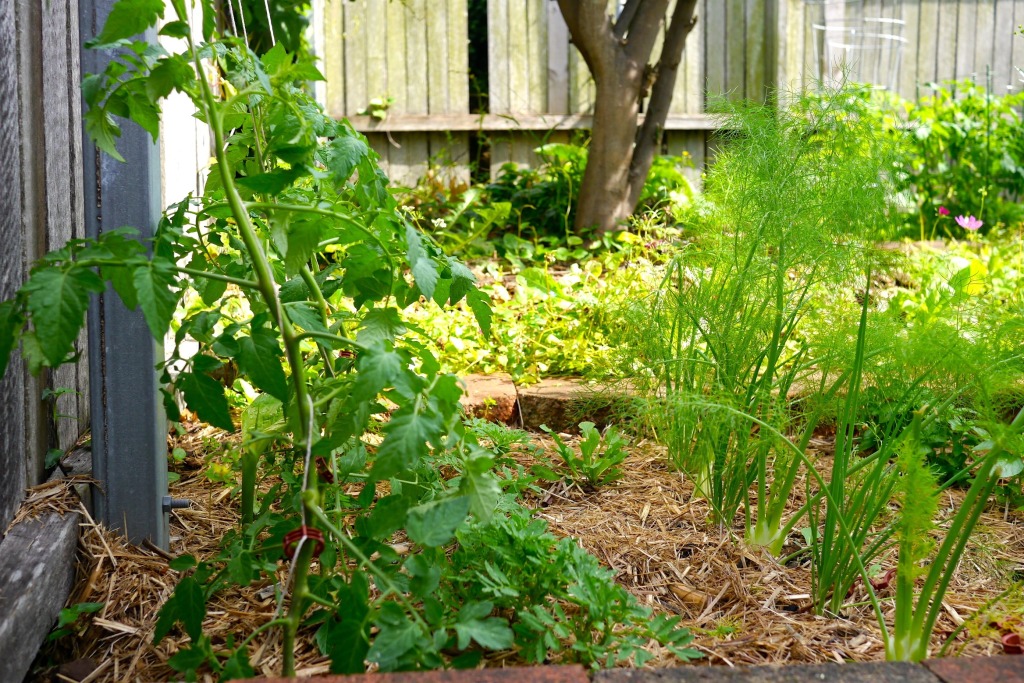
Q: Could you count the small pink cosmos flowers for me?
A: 2